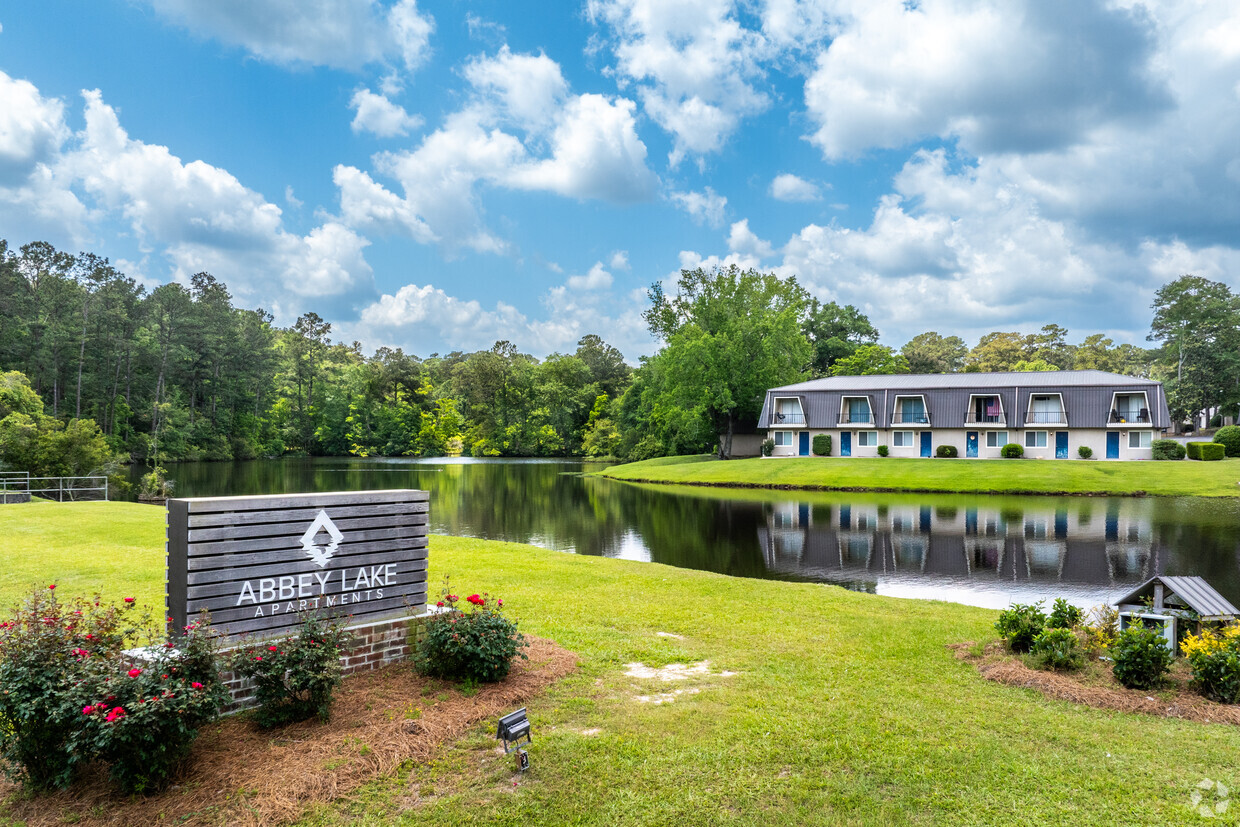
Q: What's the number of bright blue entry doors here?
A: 6